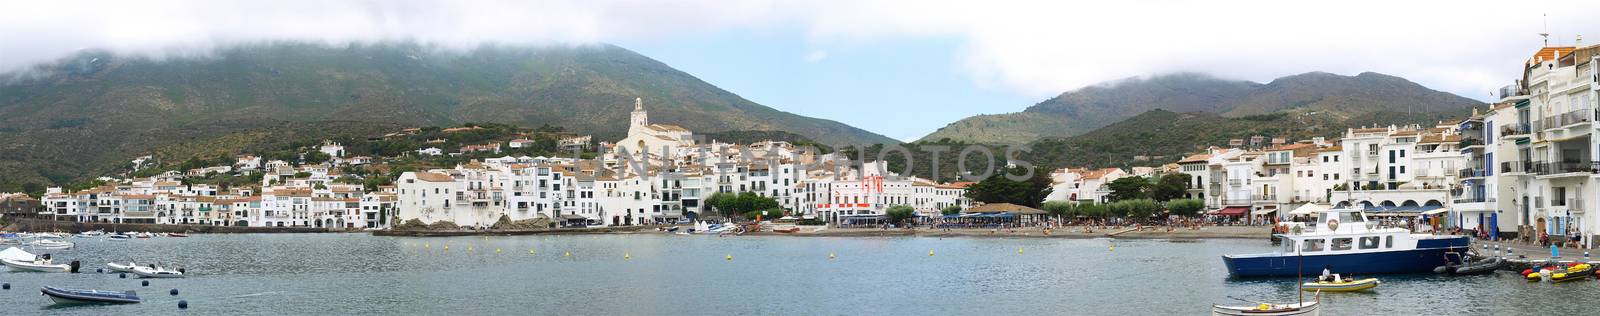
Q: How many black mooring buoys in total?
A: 6